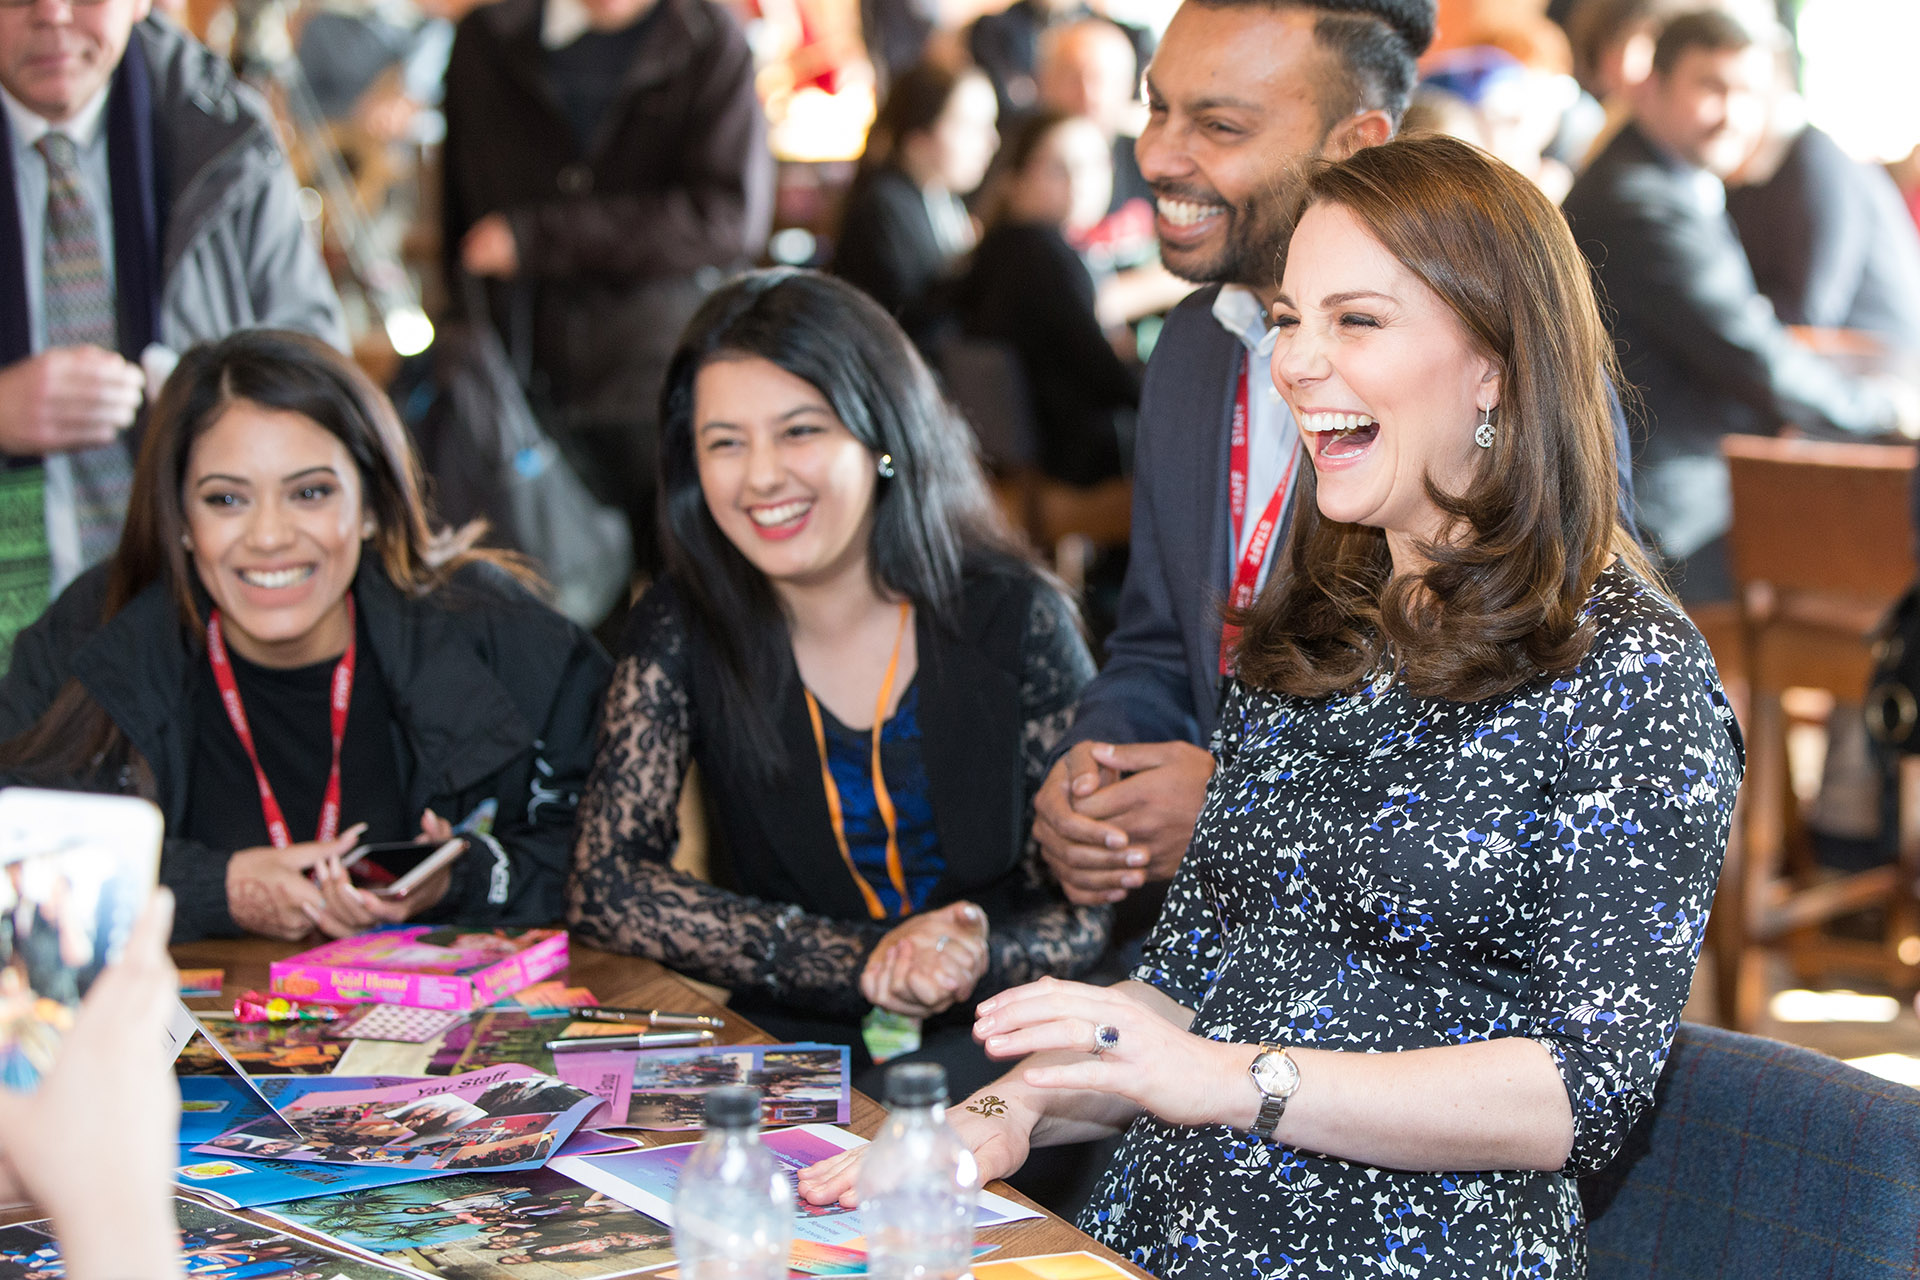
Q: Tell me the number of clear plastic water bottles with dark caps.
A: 2